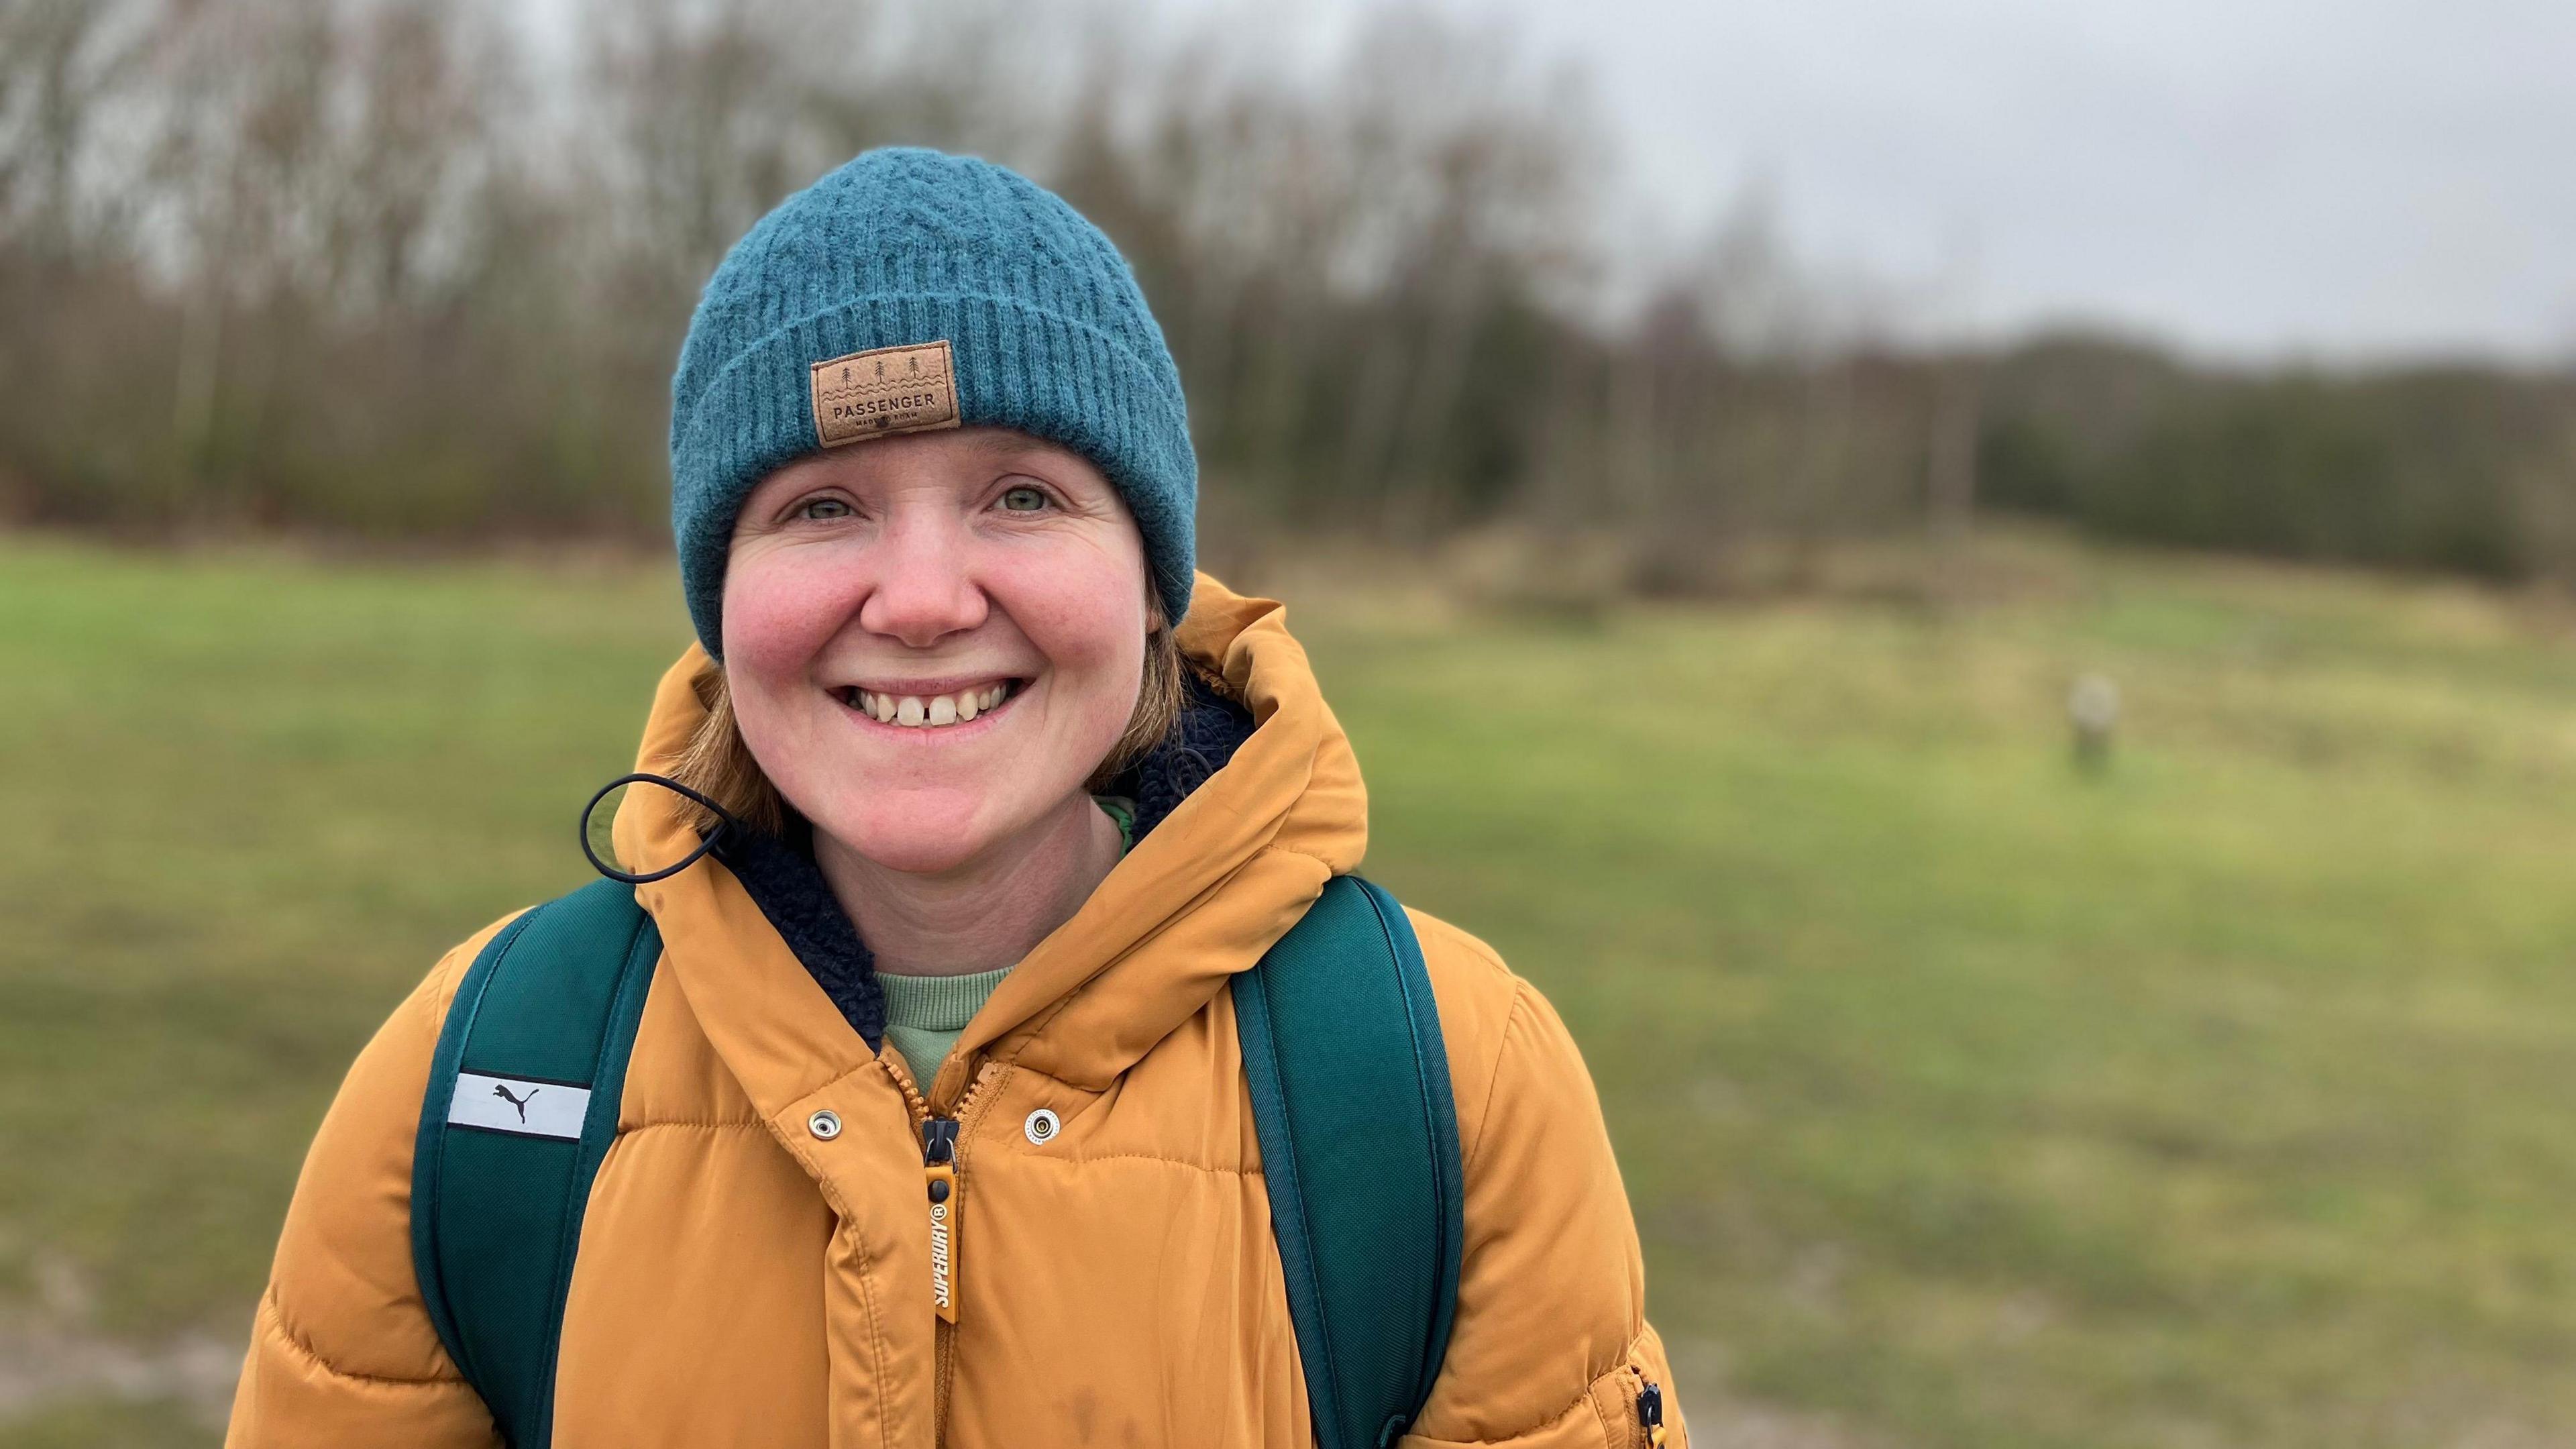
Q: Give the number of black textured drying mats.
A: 0